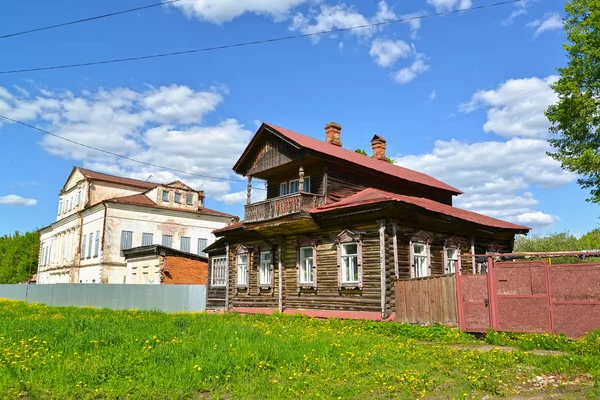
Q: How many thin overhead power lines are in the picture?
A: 3